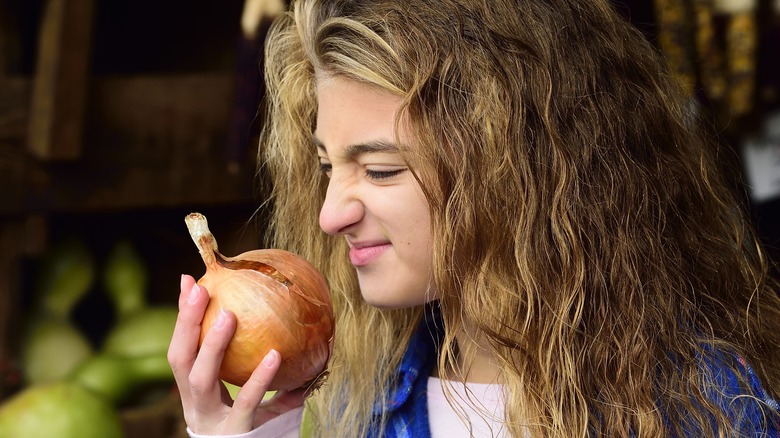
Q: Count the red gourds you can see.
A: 0